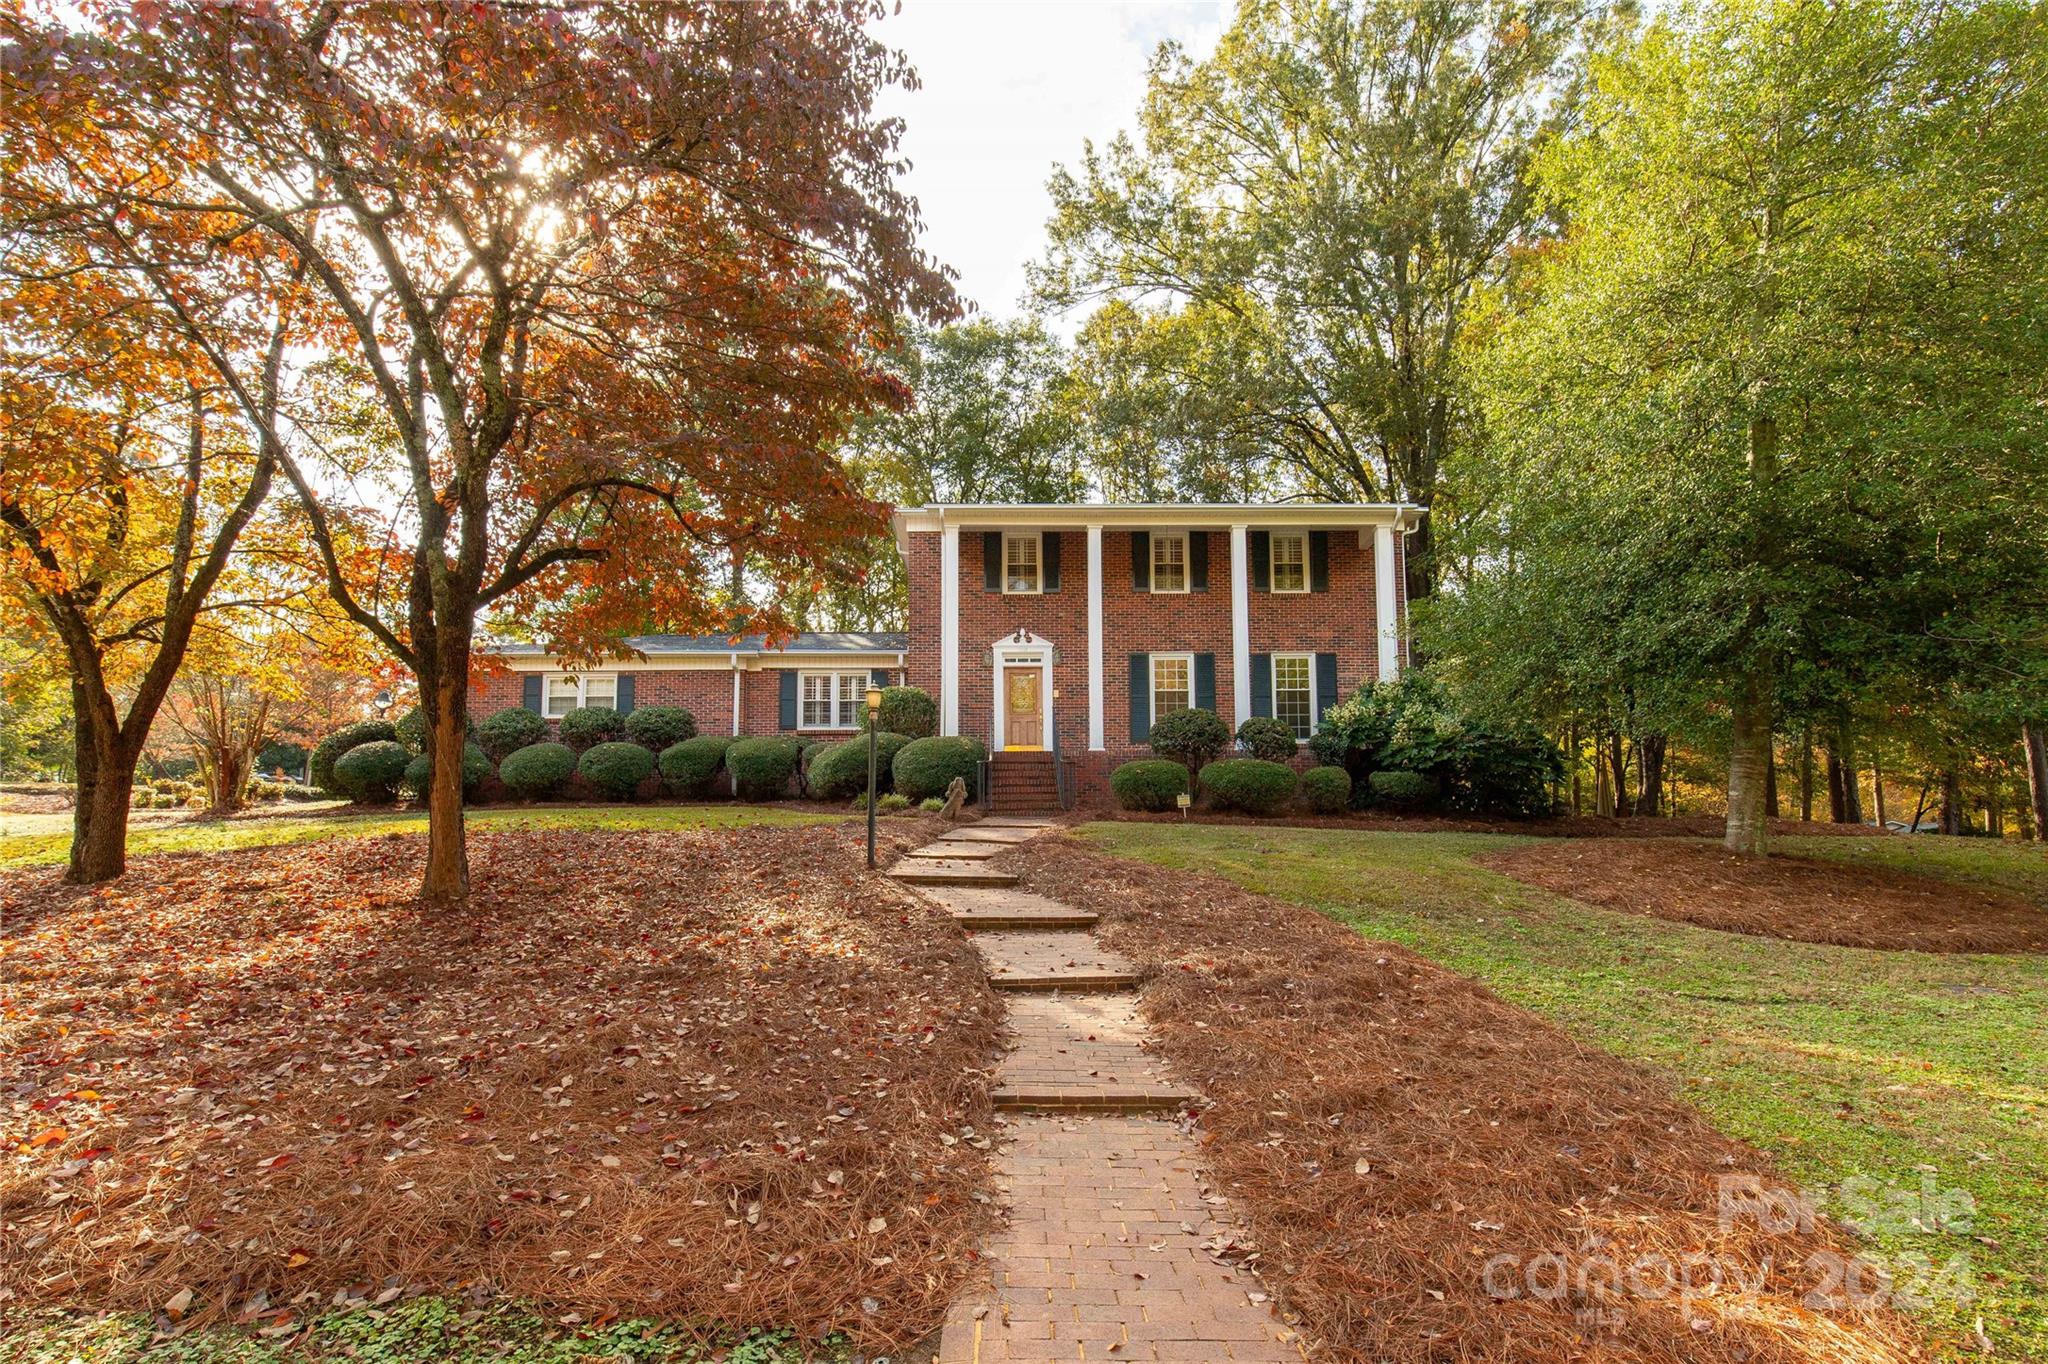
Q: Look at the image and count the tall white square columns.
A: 4